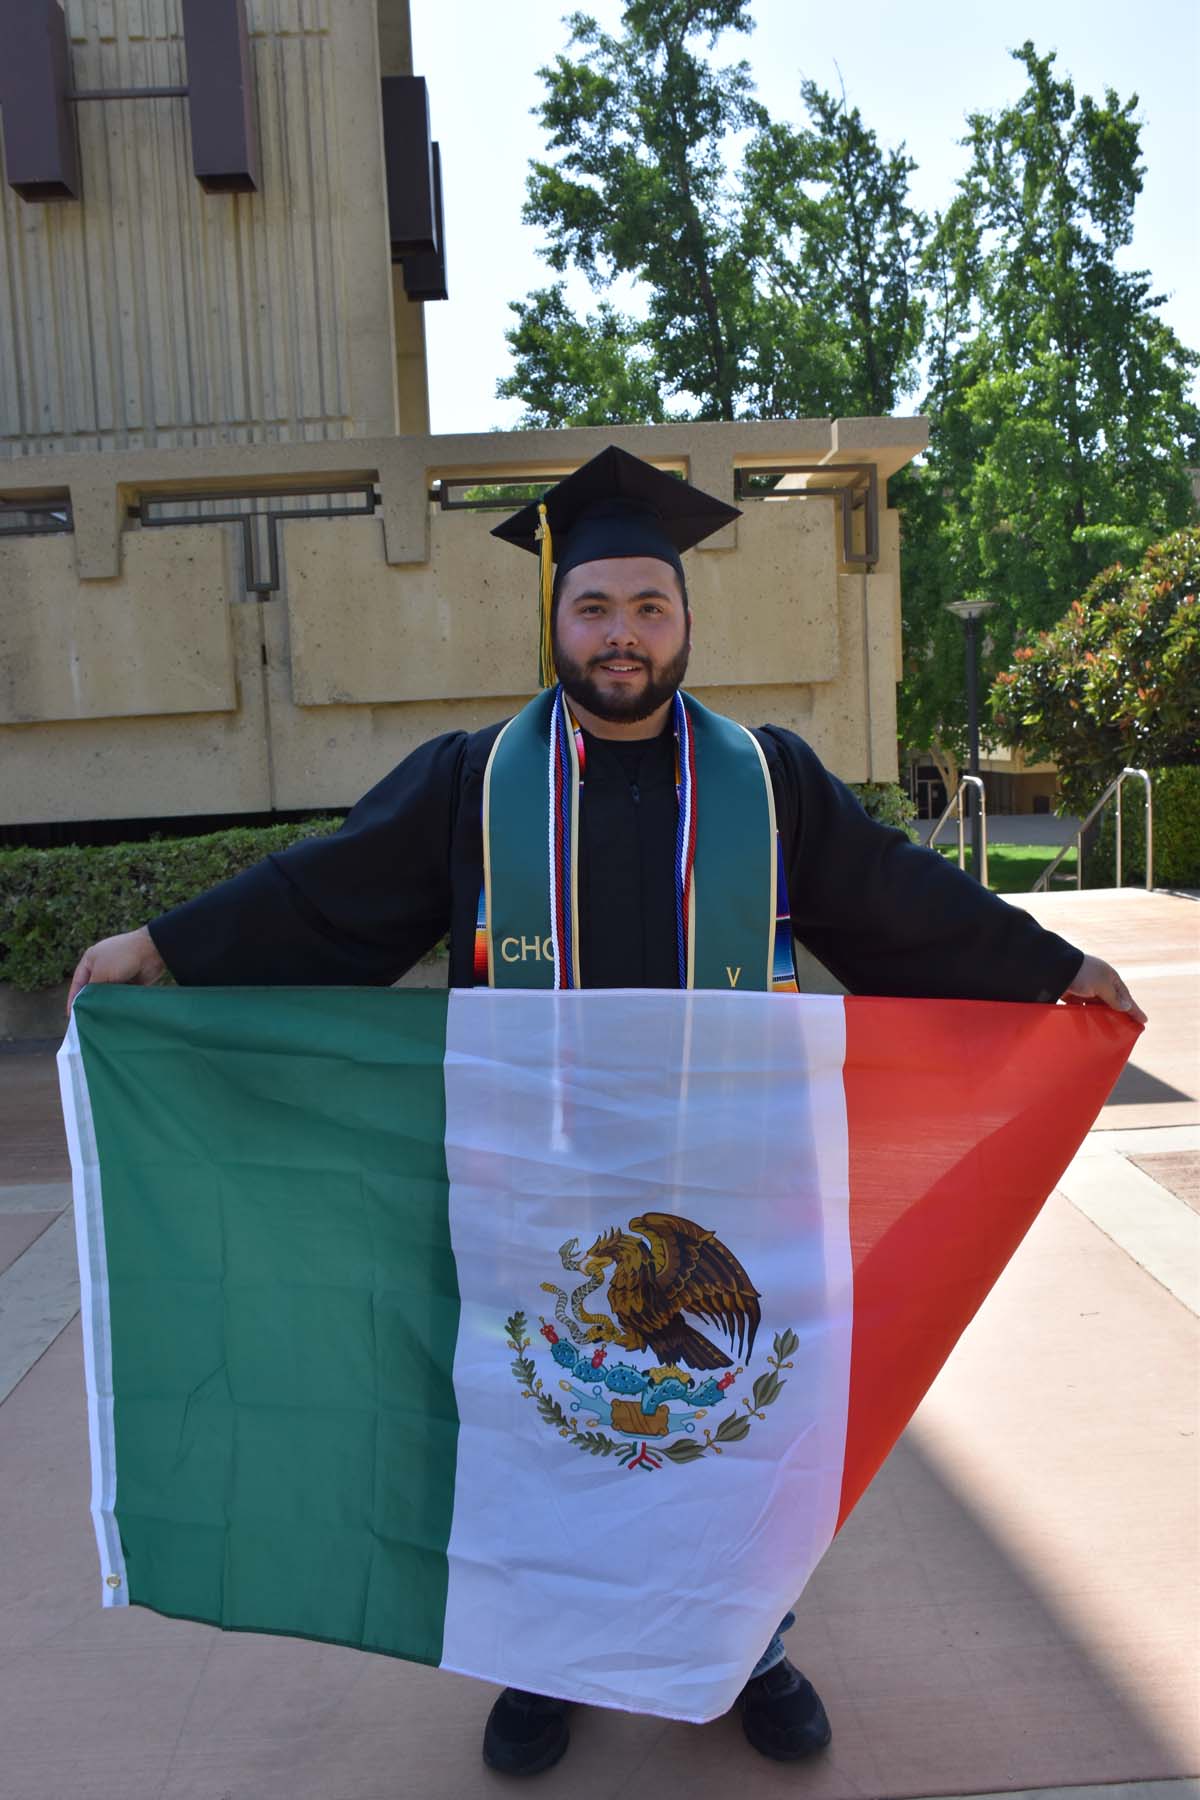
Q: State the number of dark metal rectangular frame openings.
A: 4